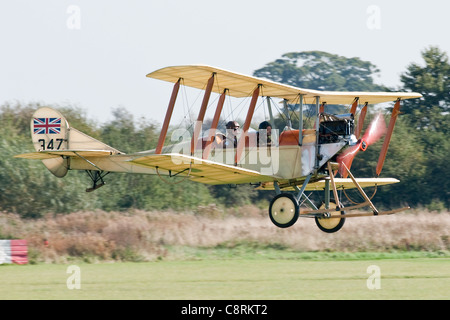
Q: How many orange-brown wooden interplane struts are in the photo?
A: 8